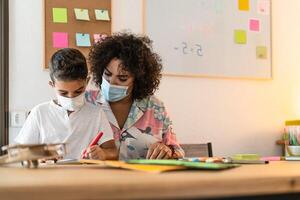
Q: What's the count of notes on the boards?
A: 11